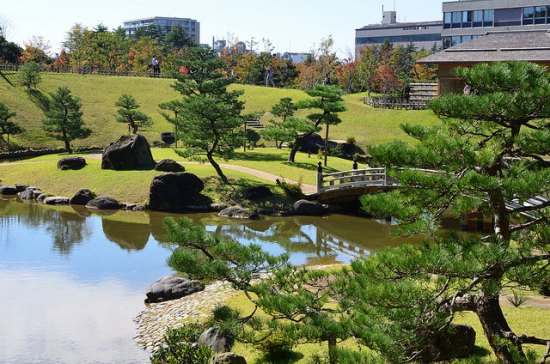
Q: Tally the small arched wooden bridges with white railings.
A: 1